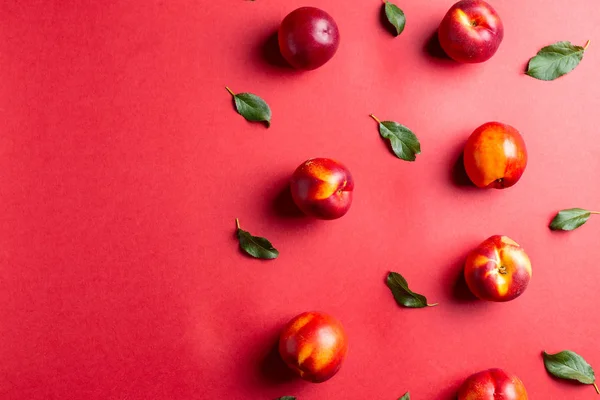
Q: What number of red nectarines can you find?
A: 7